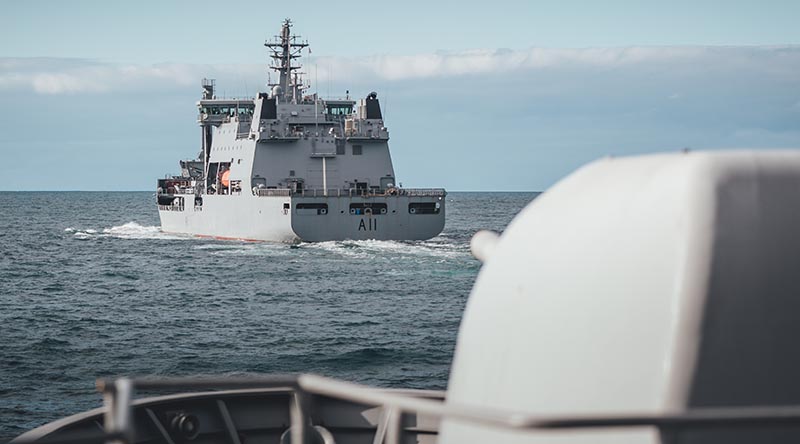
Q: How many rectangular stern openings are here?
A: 3